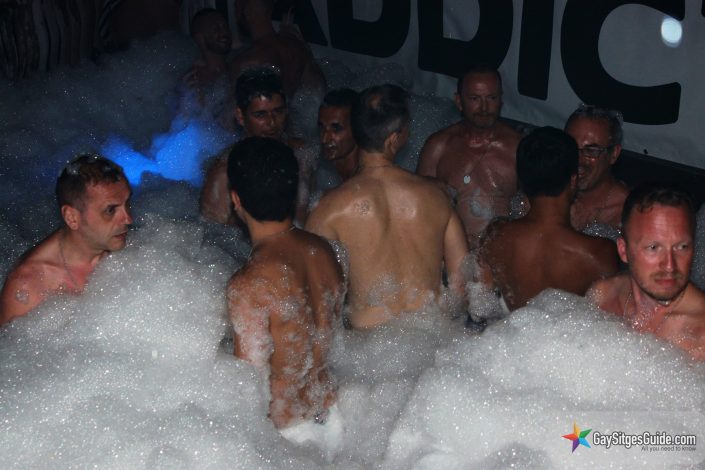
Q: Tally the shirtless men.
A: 11